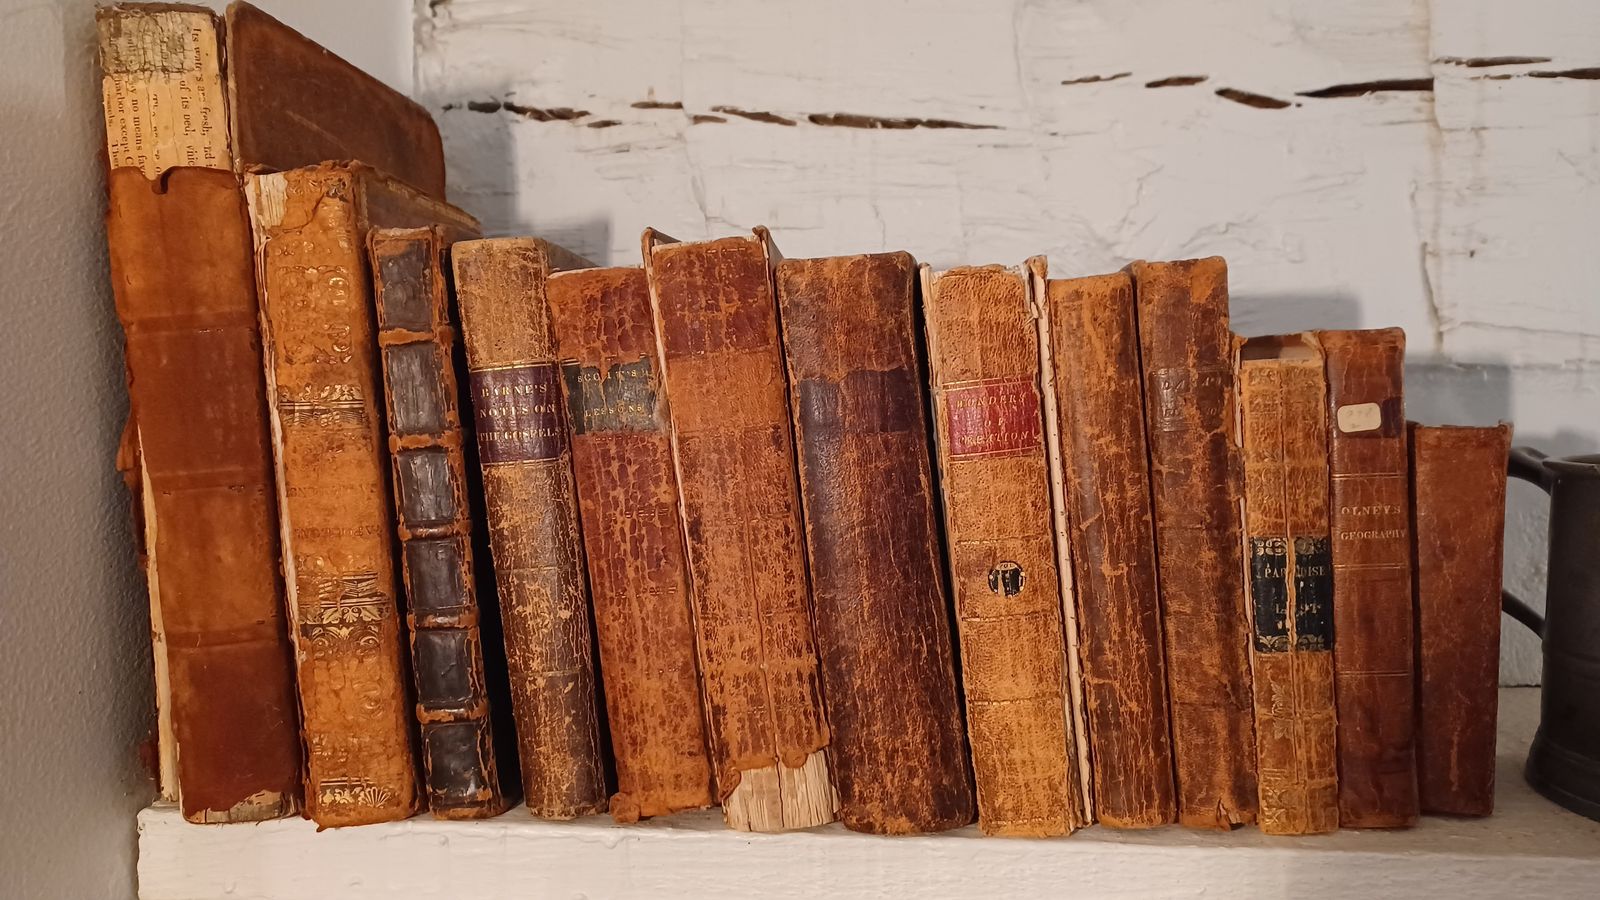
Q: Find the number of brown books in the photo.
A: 13